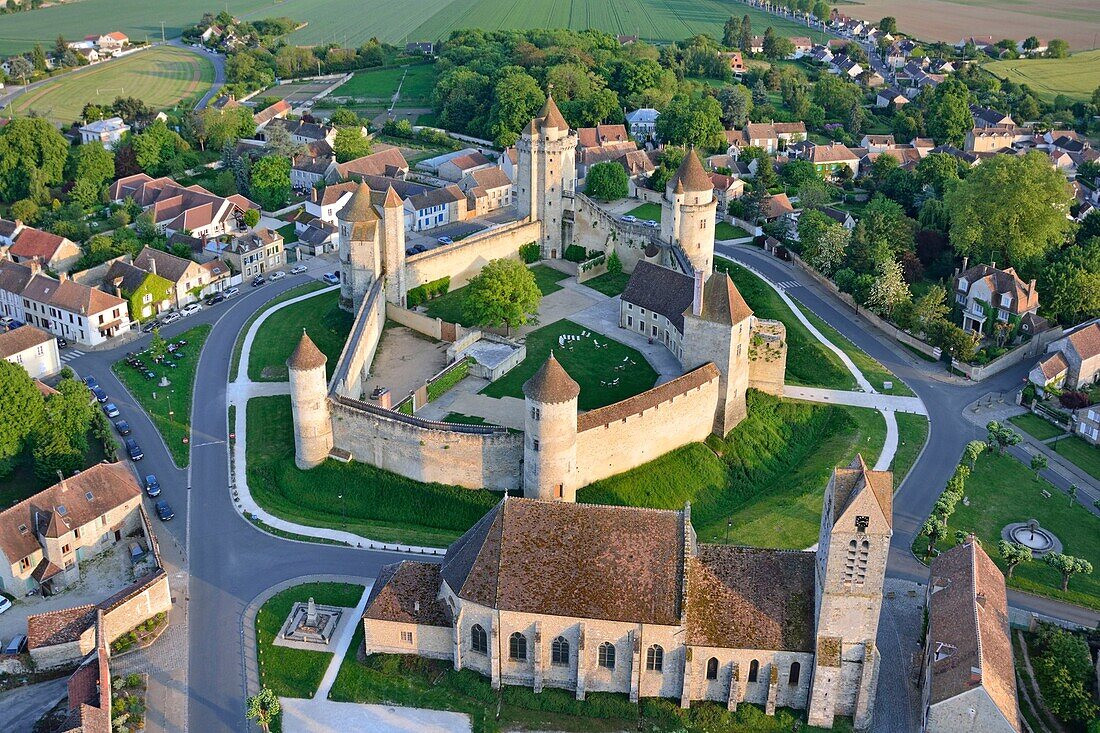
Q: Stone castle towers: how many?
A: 6